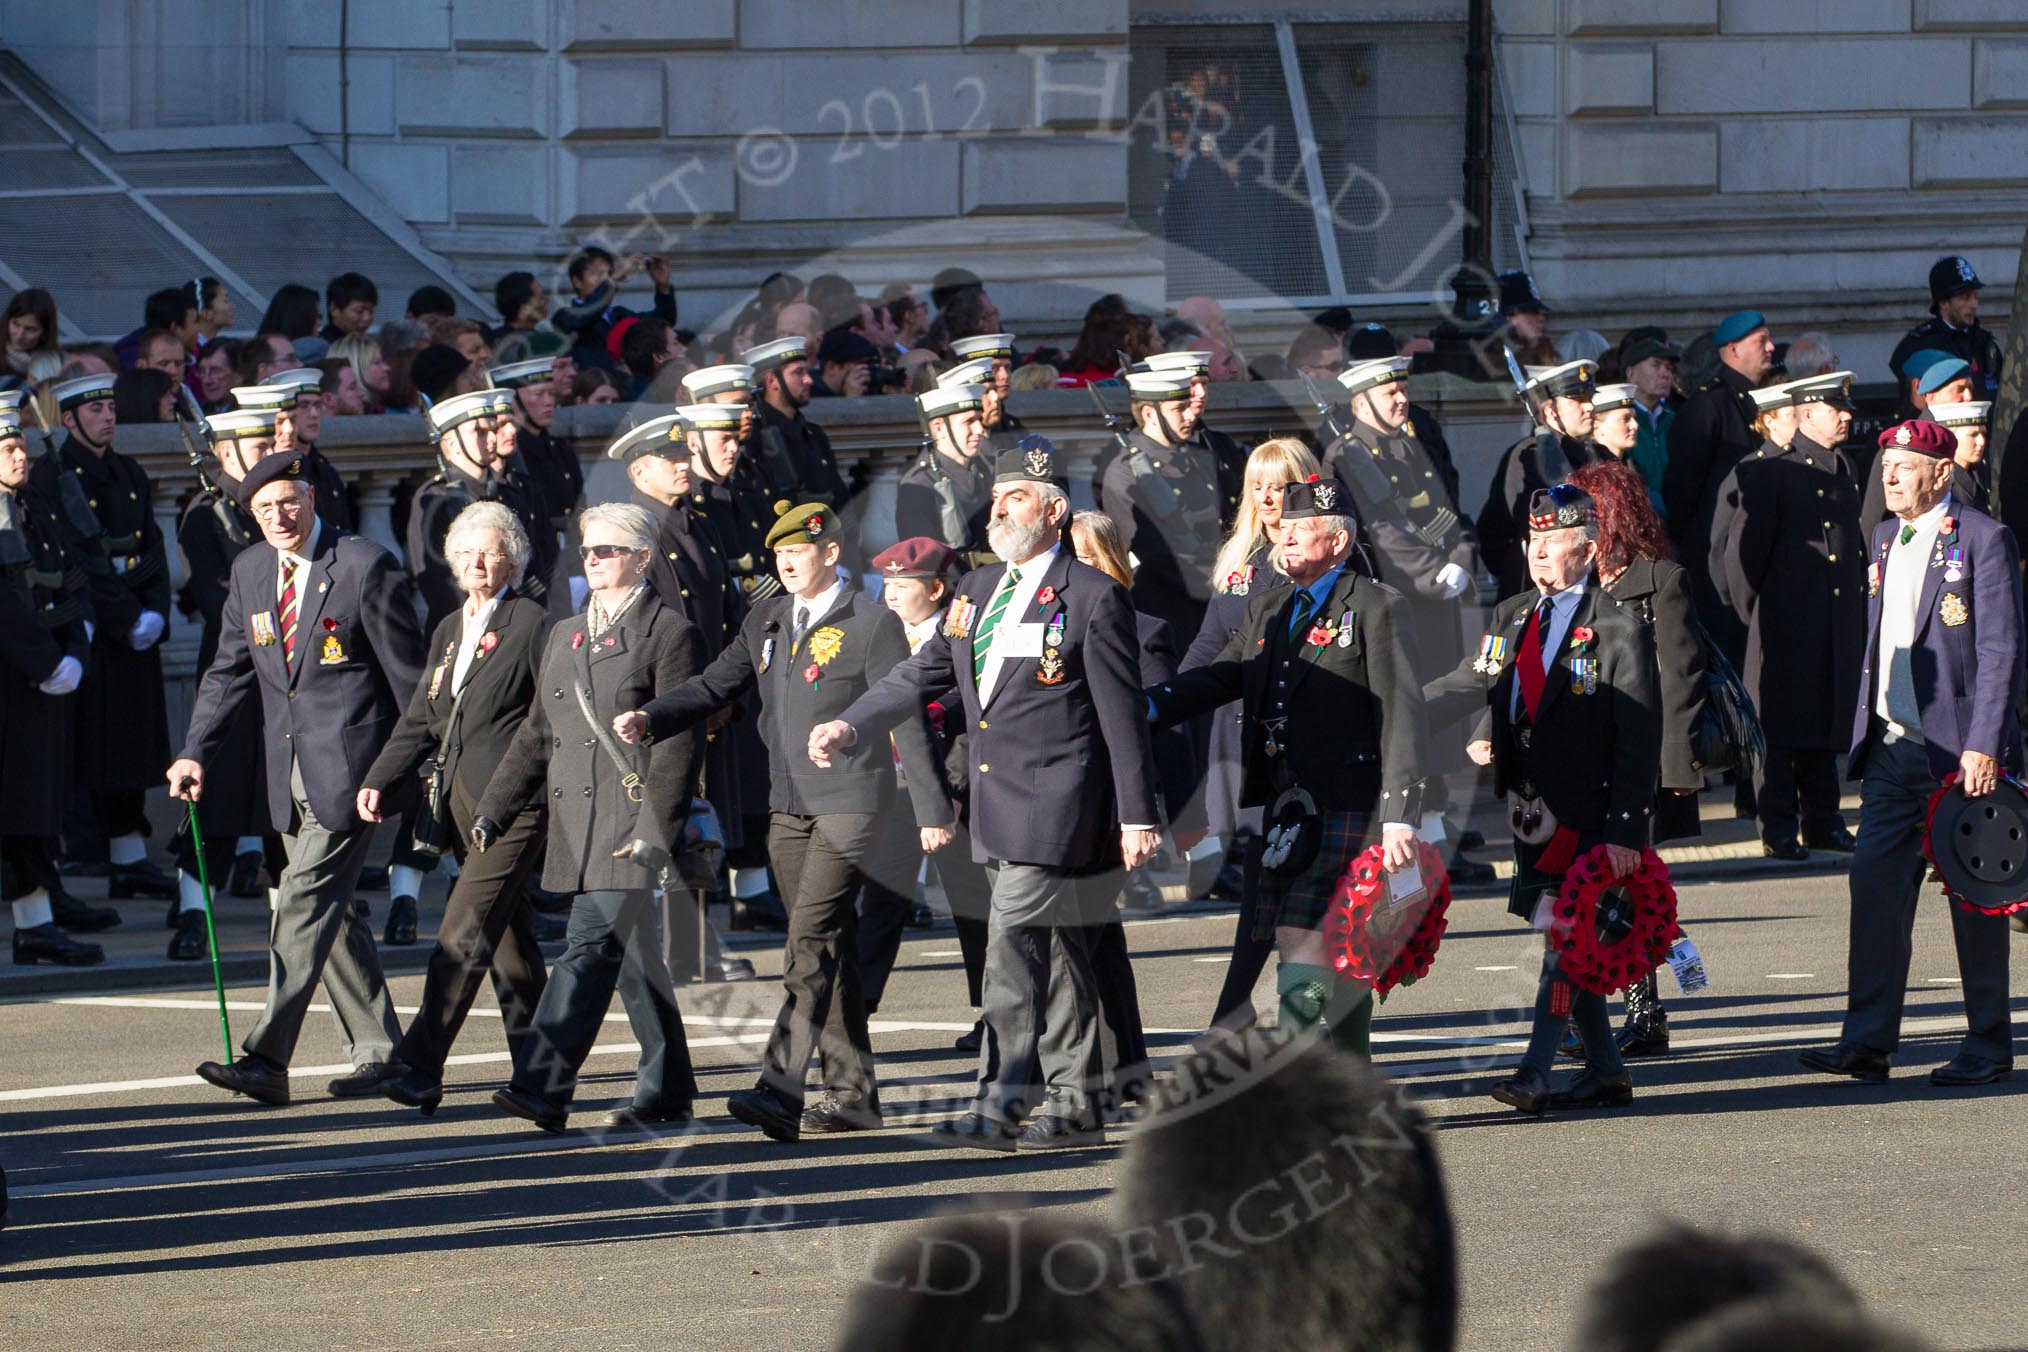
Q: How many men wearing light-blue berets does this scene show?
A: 3